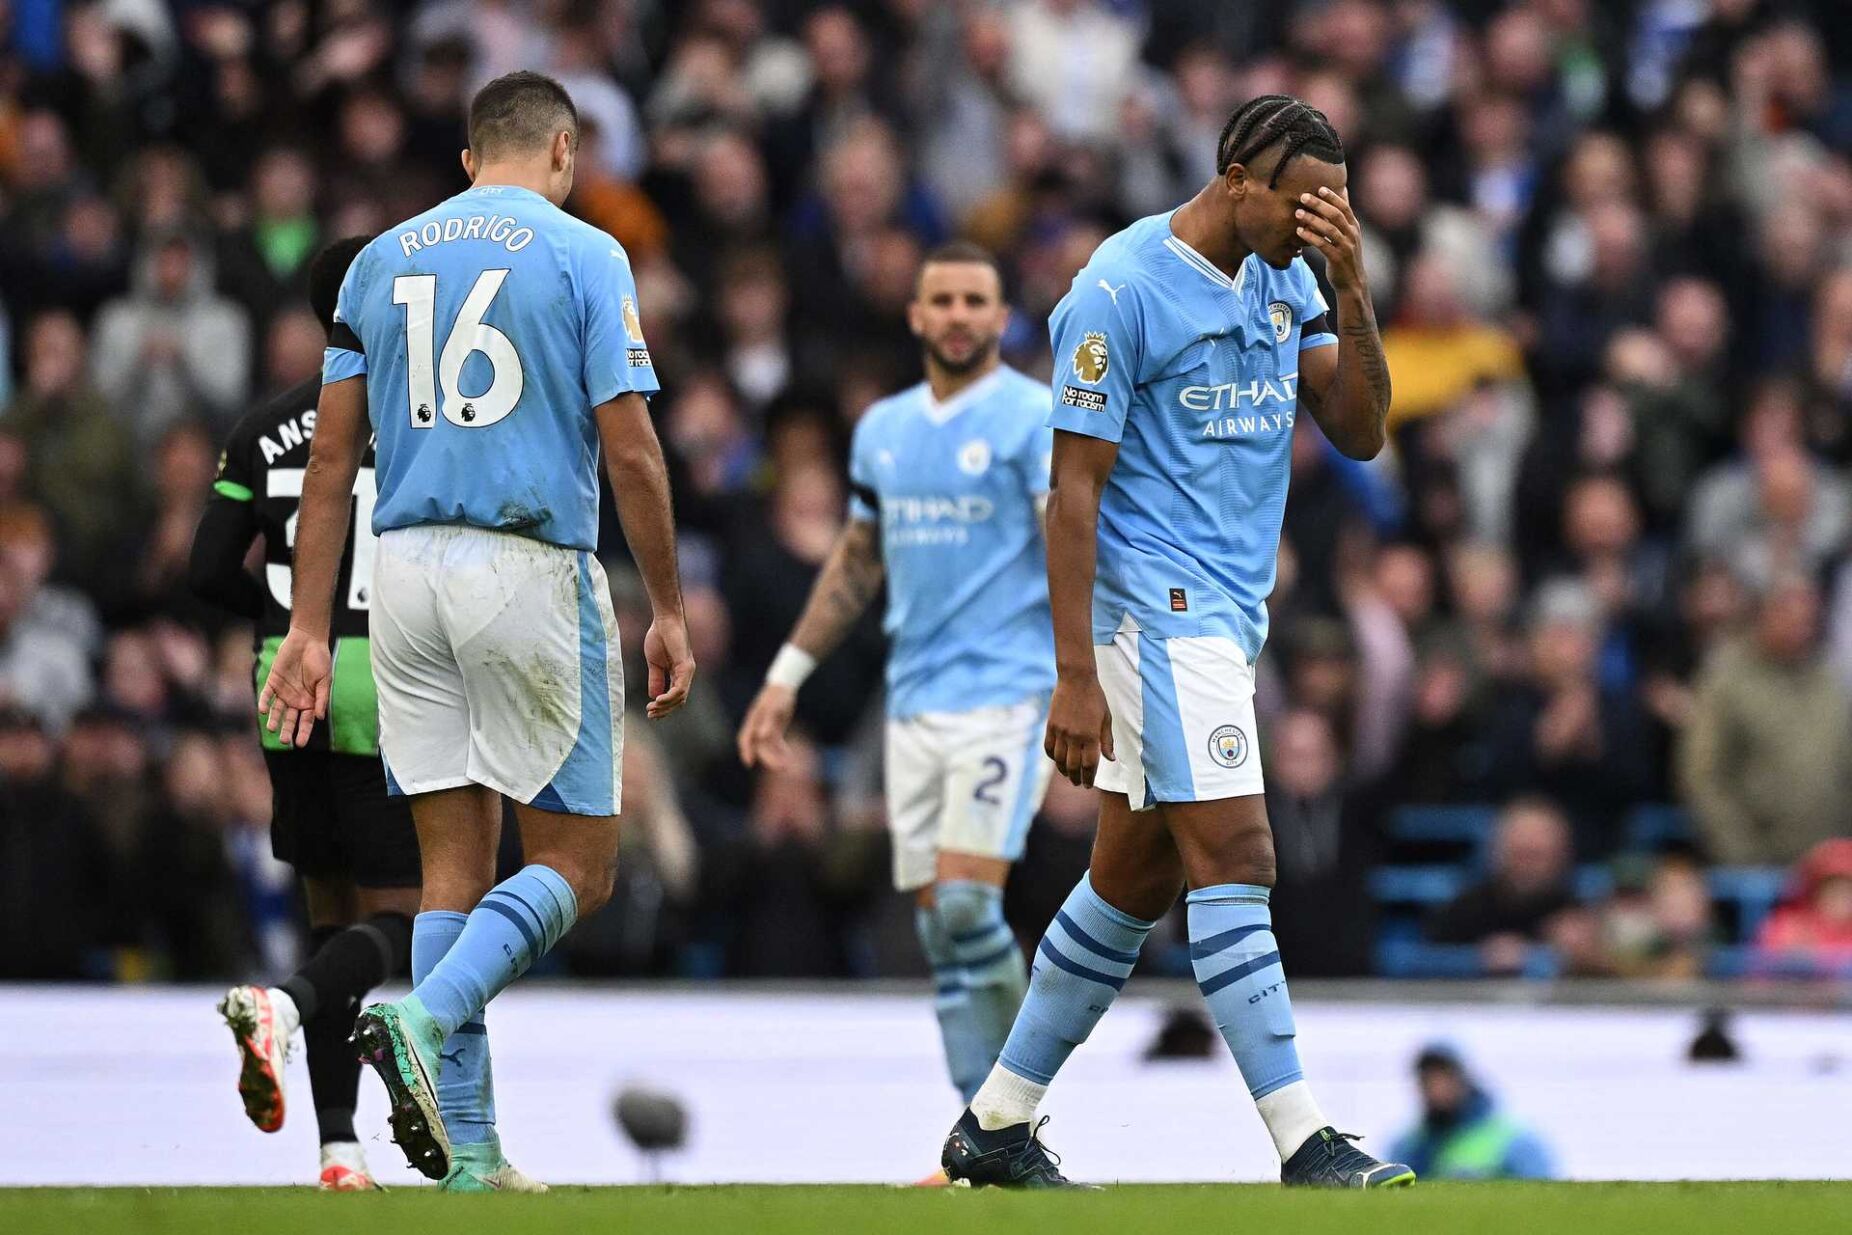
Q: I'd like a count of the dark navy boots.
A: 2